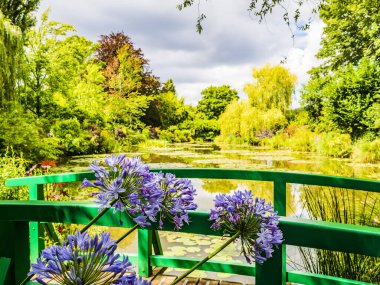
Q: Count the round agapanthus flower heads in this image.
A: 4